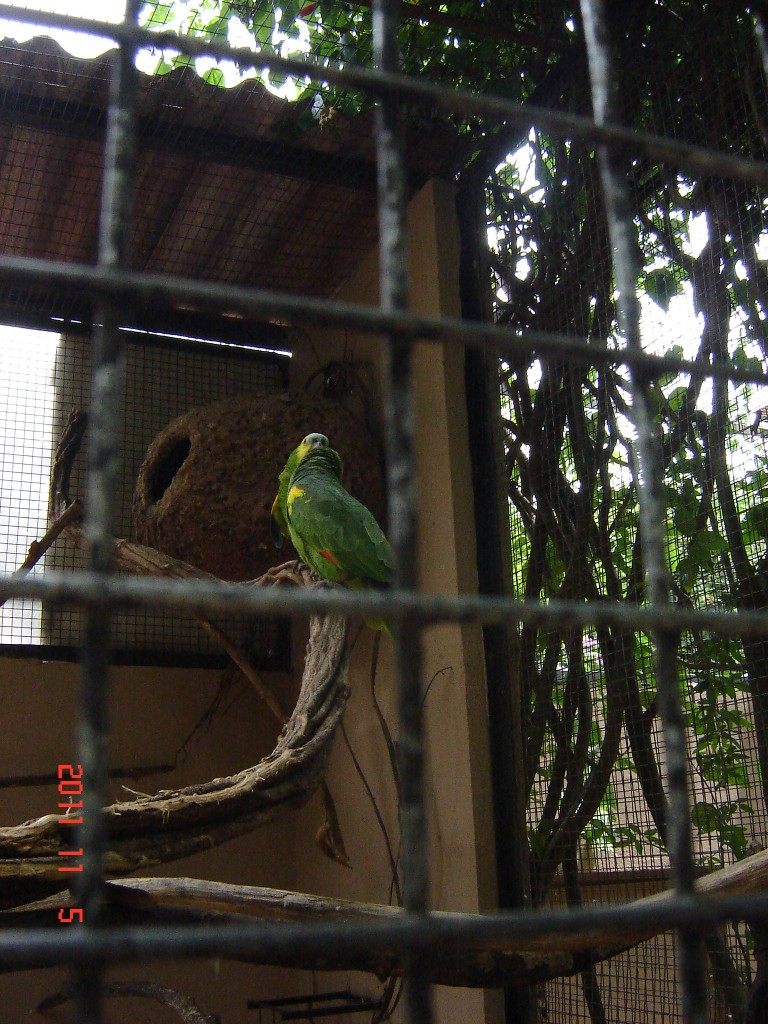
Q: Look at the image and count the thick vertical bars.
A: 3